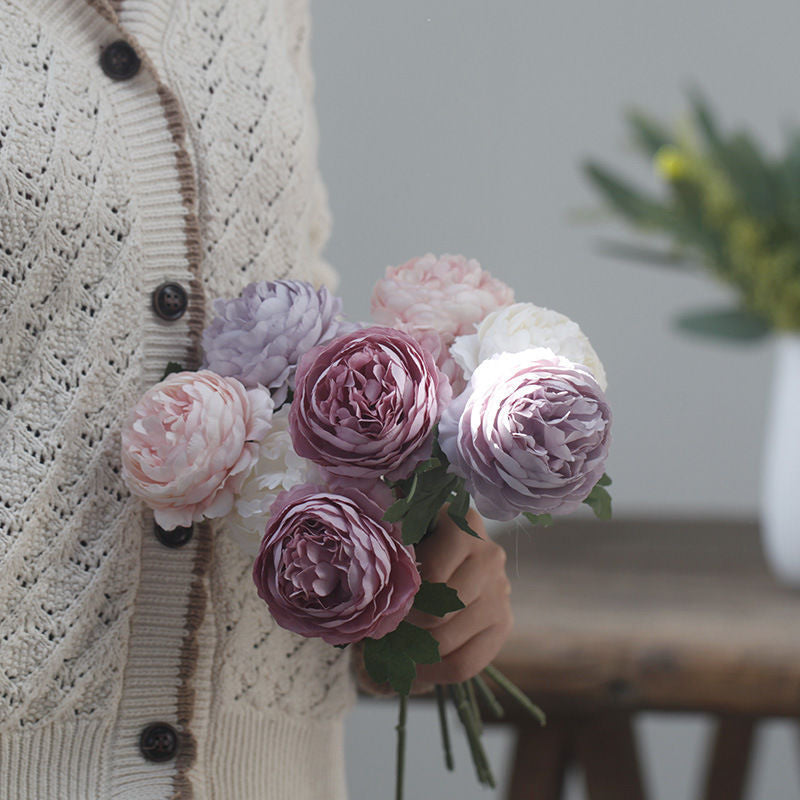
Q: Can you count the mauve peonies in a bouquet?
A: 2